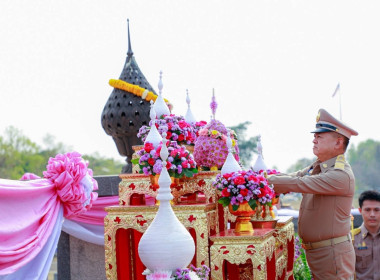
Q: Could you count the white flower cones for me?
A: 6